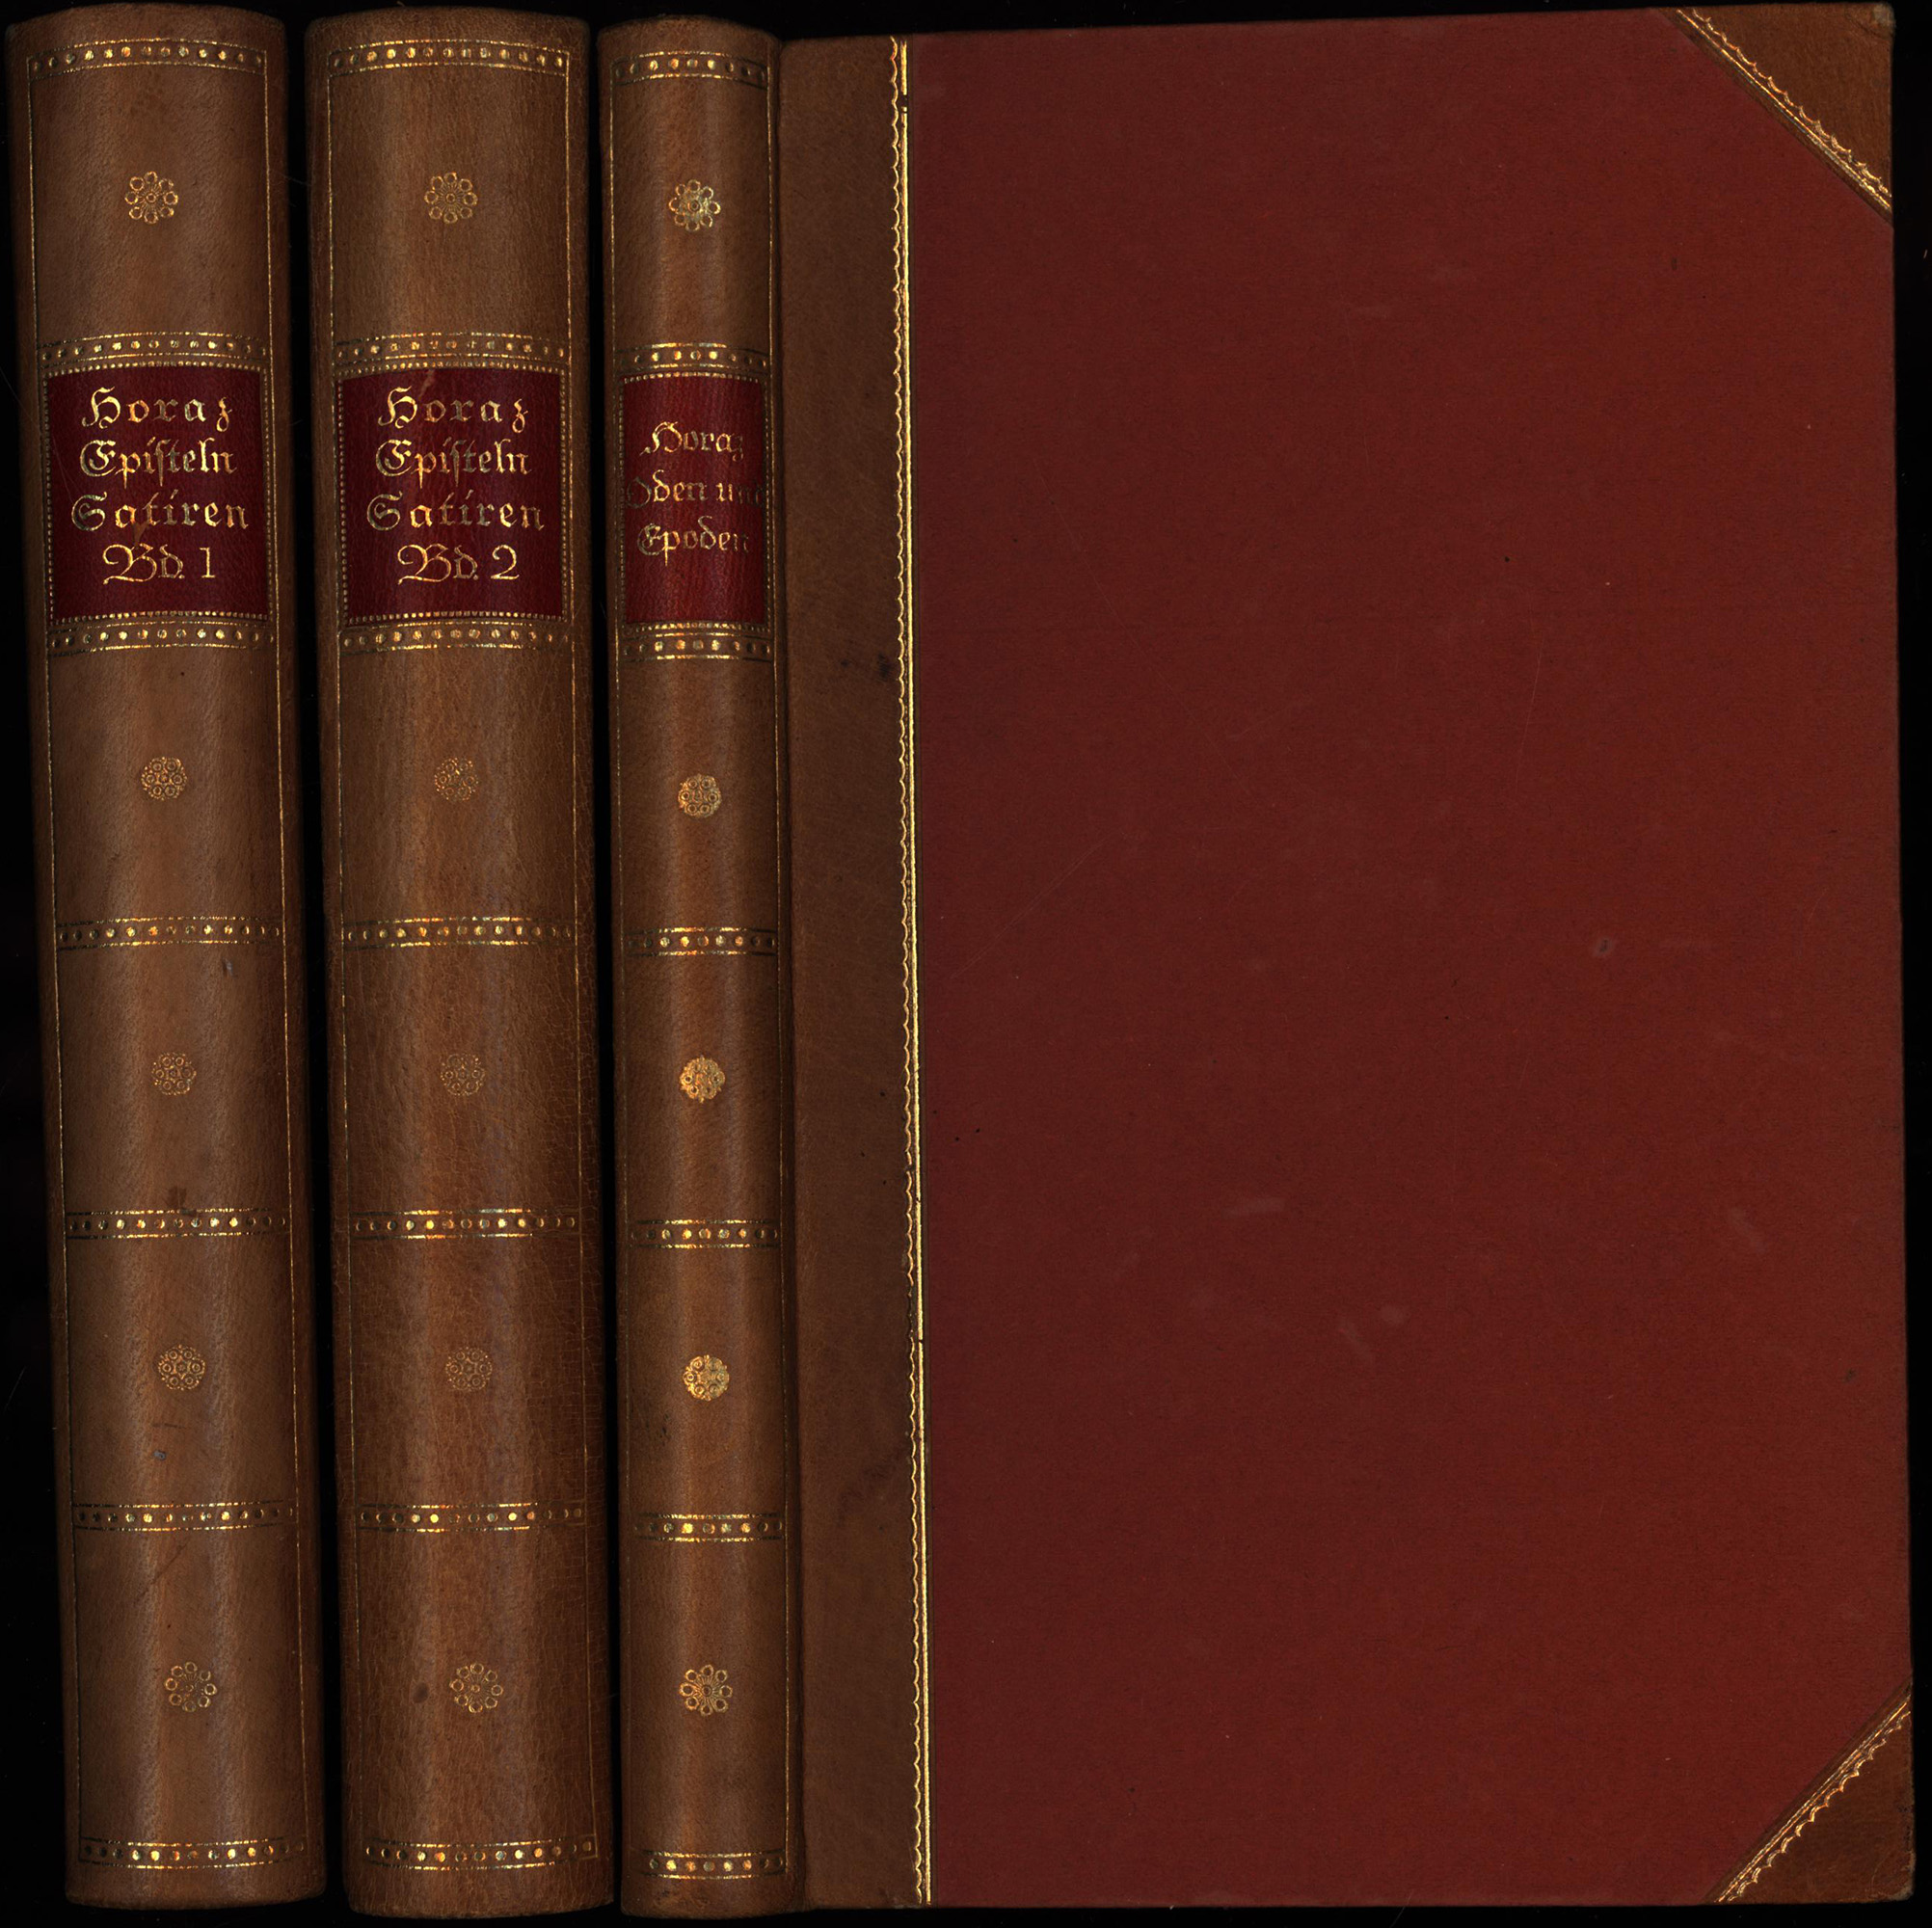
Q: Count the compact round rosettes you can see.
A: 9